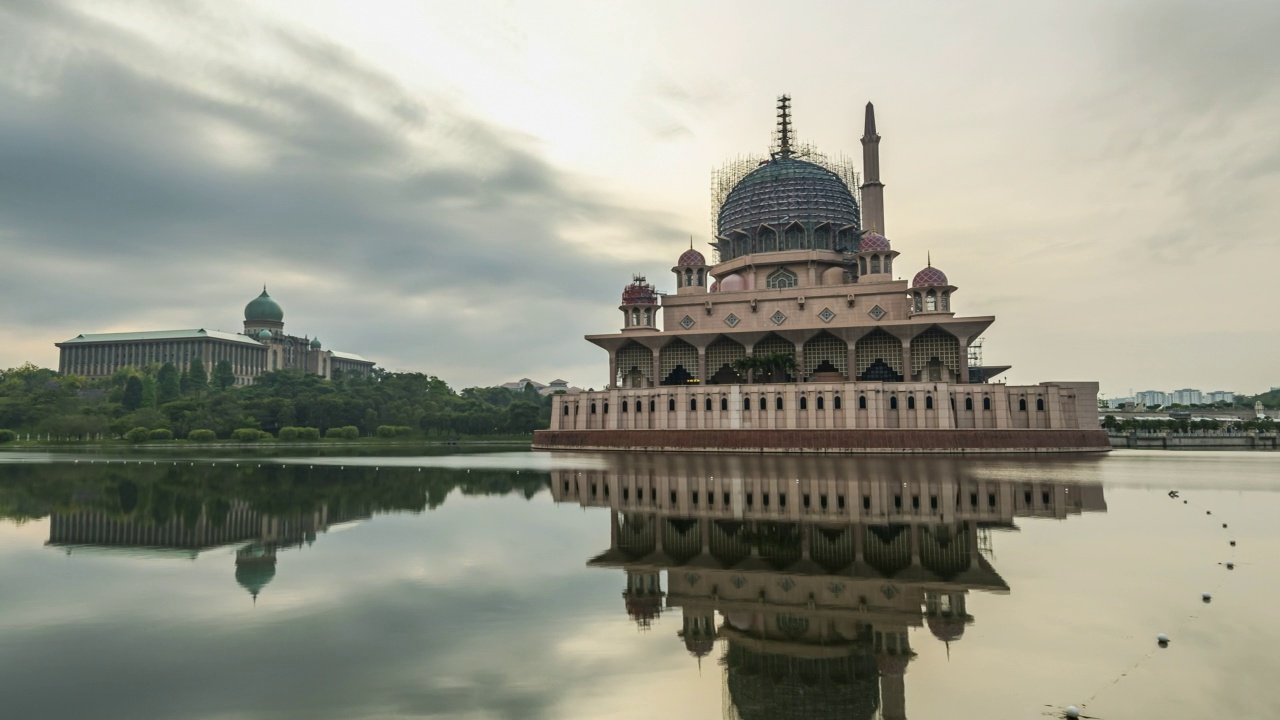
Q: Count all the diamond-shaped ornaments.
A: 5